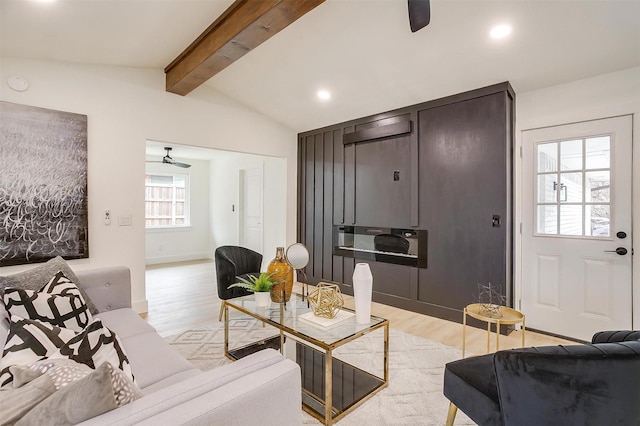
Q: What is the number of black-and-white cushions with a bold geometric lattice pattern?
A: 2